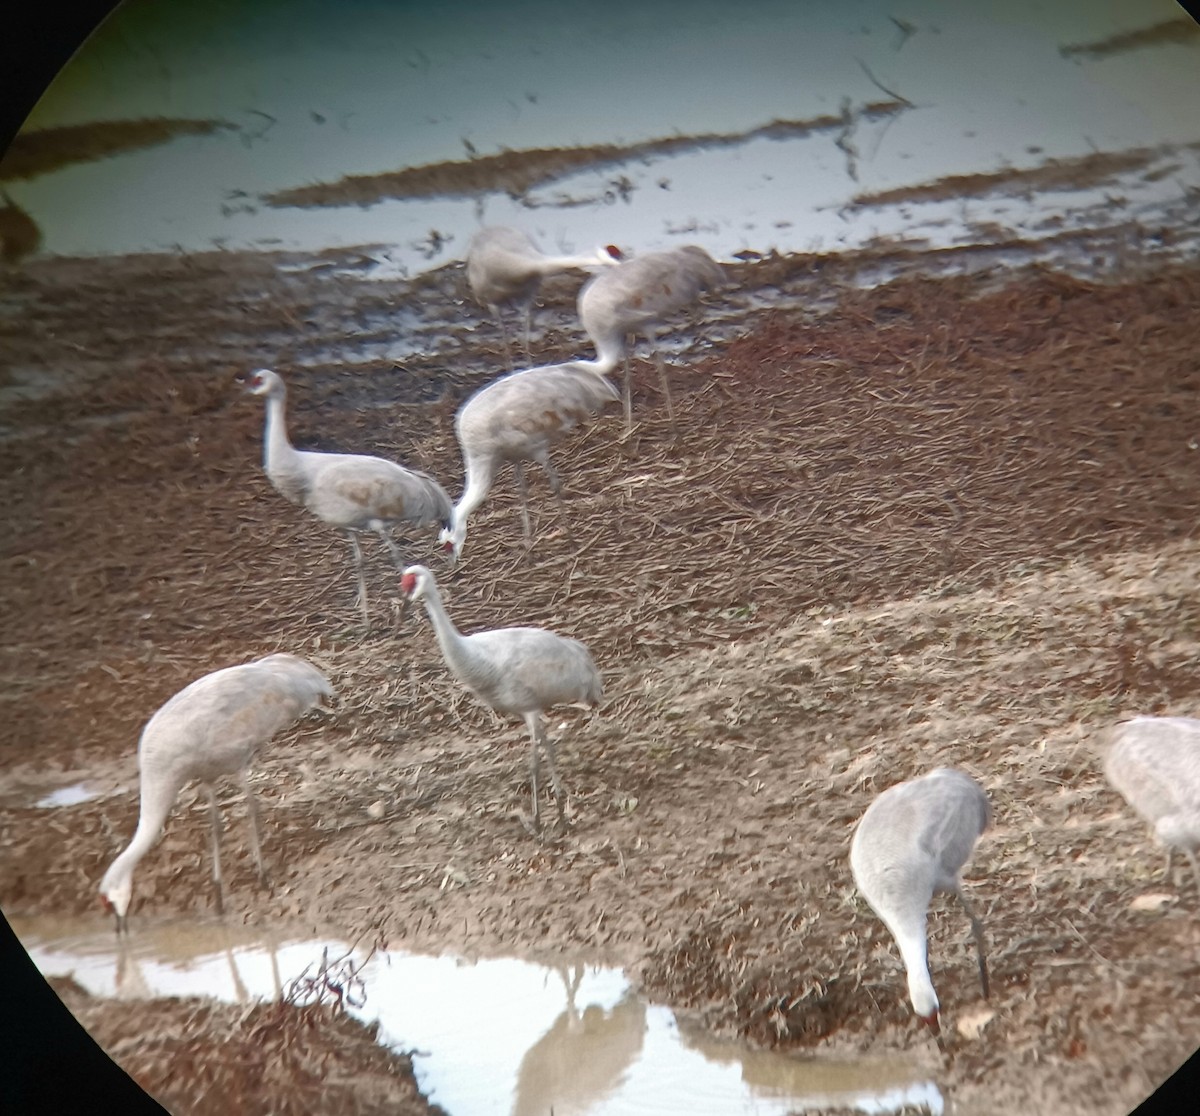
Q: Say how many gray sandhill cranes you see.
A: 8